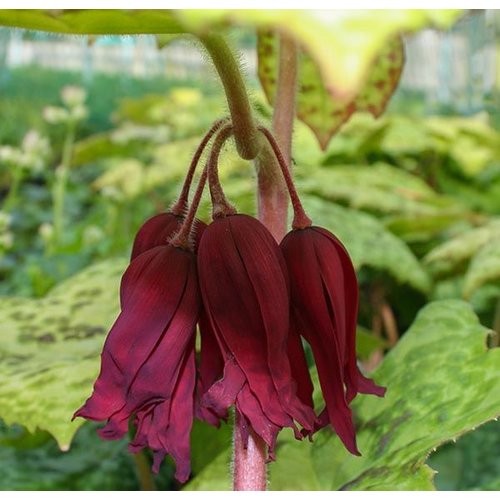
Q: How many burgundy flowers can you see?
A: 4